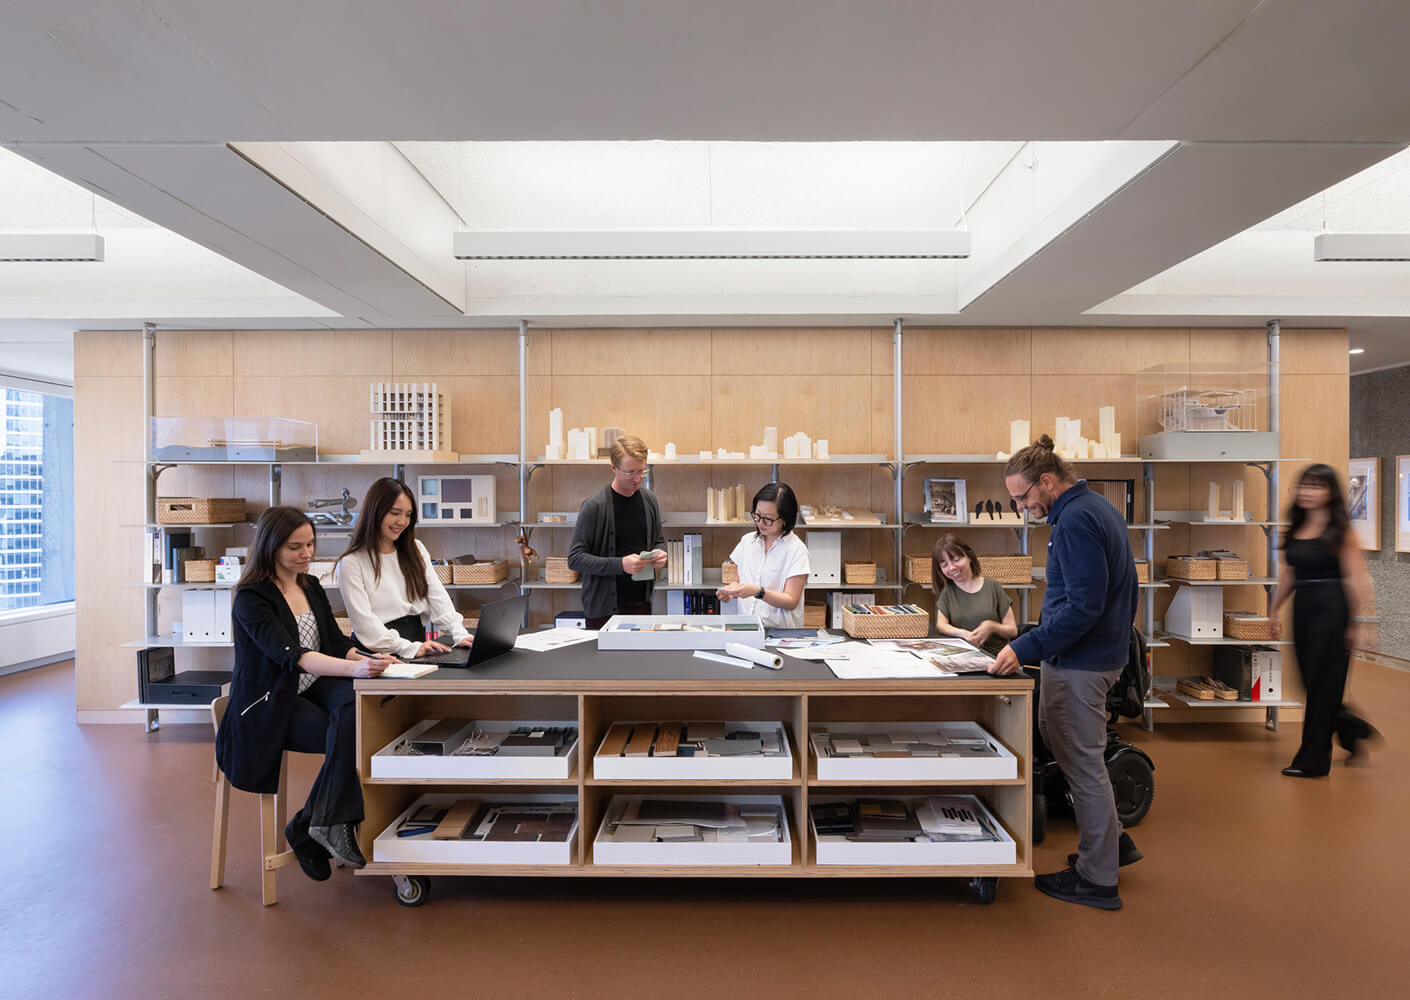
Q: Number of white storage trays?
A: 7